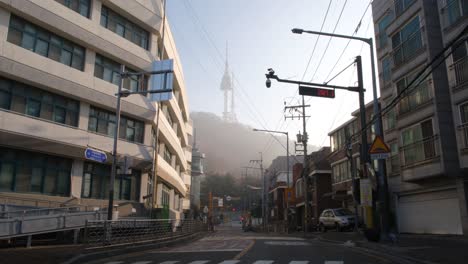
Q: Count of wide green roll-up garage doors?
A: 0